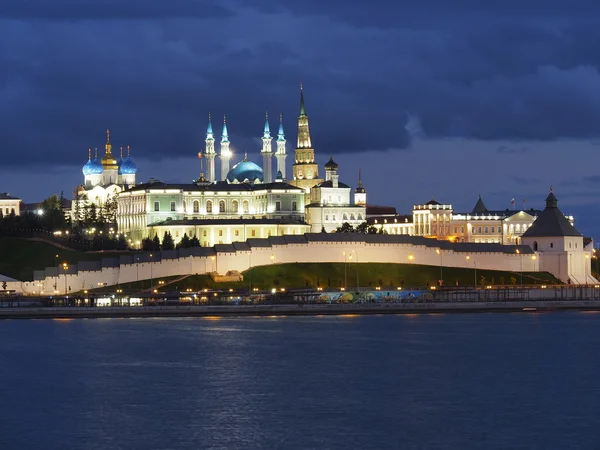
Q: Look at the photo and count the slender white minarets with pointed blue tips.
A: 4